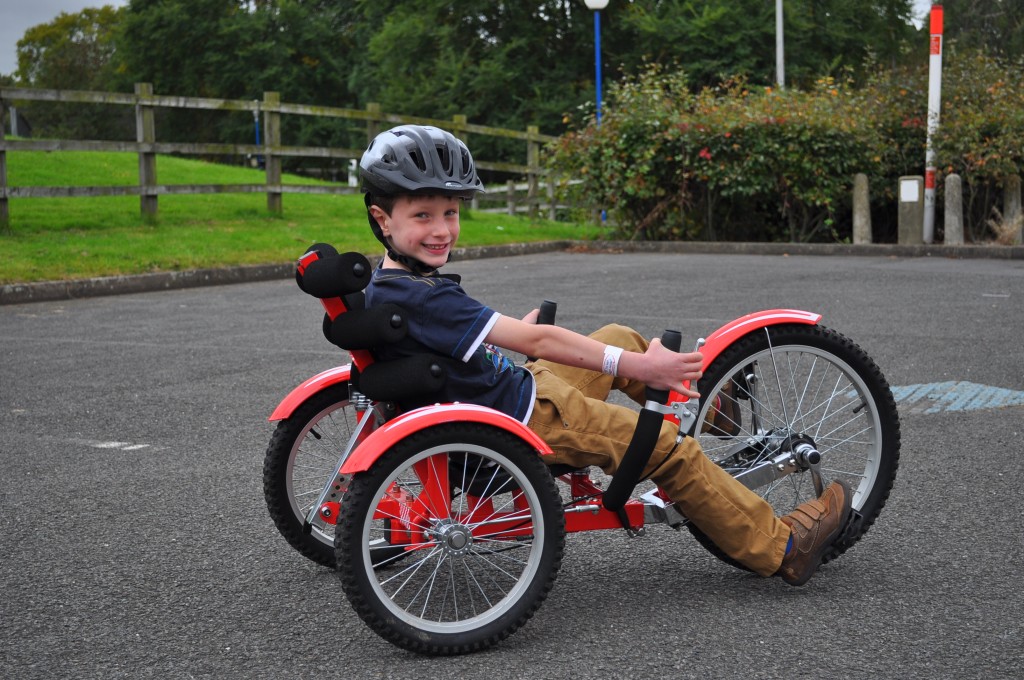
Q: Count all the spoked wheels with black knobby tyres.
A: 3